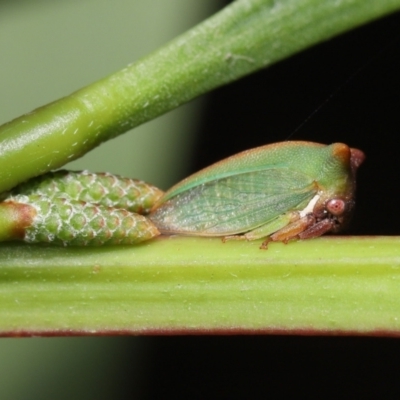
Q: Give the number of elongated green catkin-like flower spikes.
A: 2